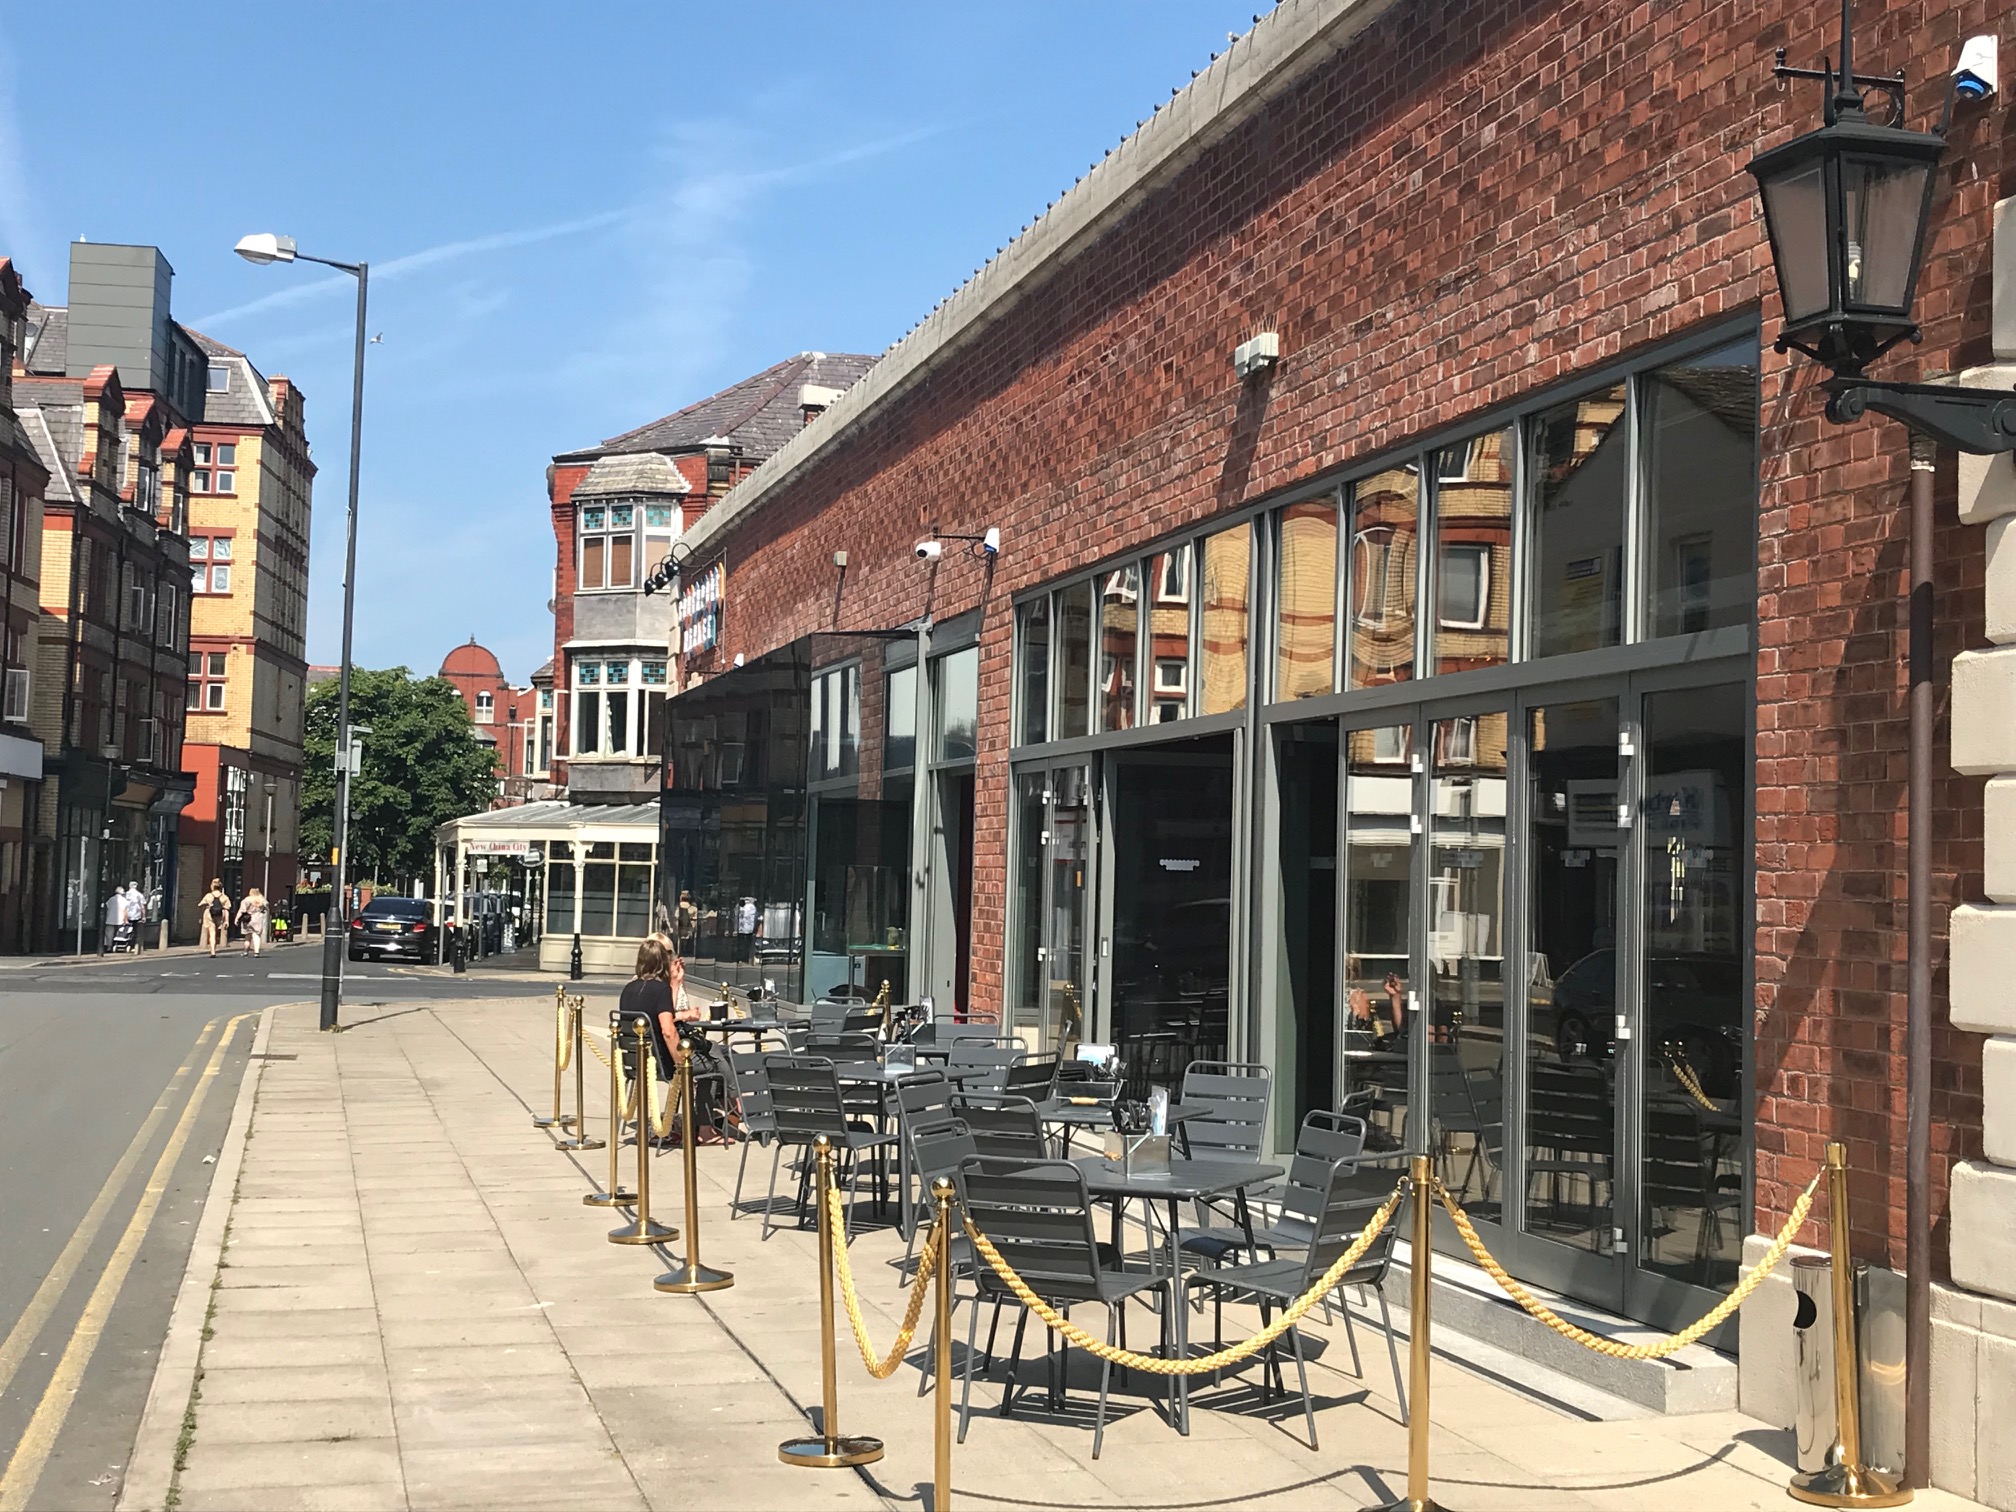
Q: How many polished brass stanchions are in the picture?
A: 11